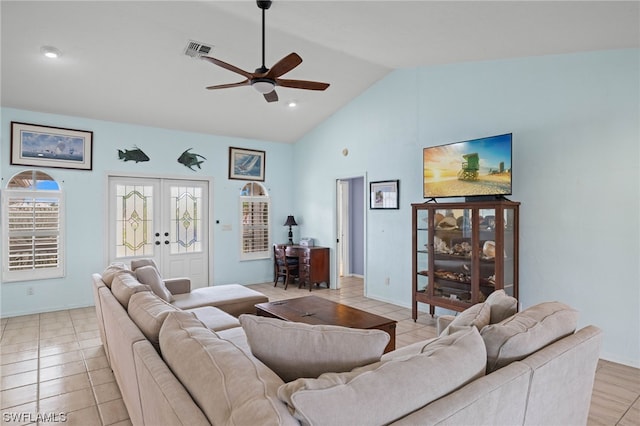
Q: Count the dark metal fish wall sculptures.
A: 2